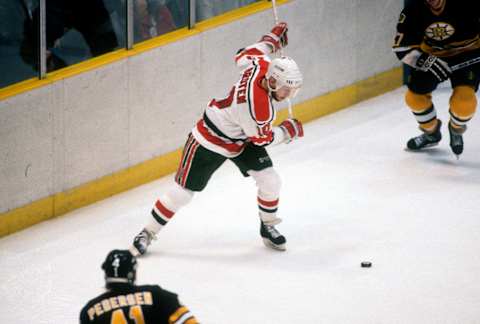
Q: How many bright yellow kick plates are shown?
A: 1